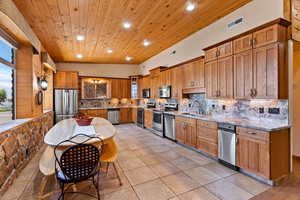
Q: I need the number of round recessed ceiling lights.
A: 7